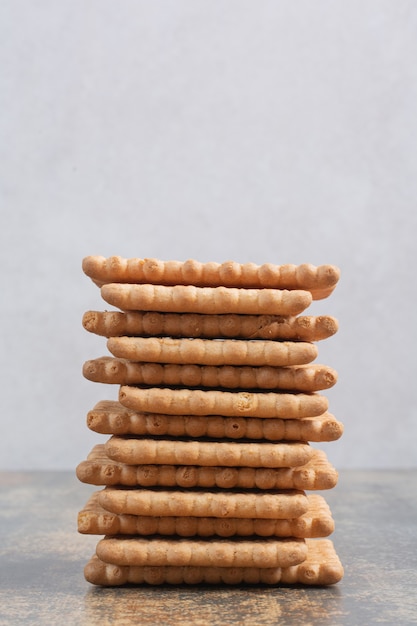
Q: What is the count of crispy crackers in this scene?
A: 13